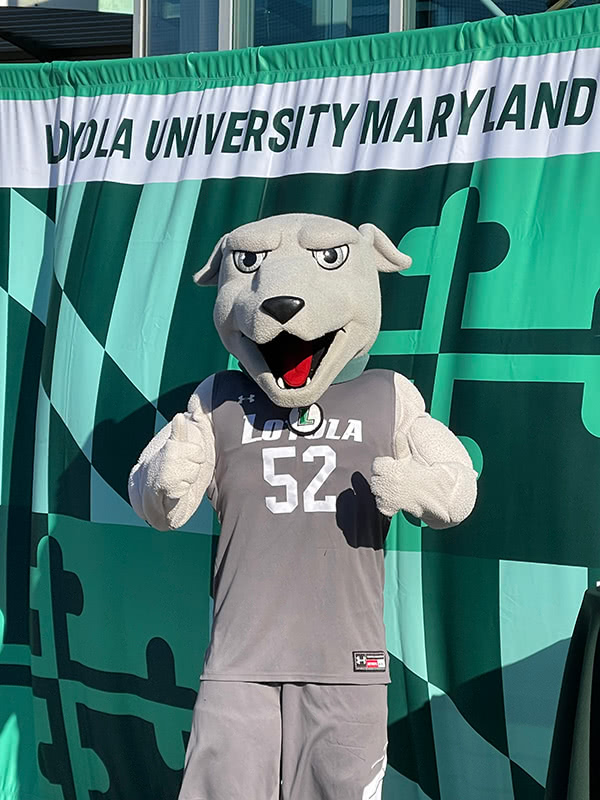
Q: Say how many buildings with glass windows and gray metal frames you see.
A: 1